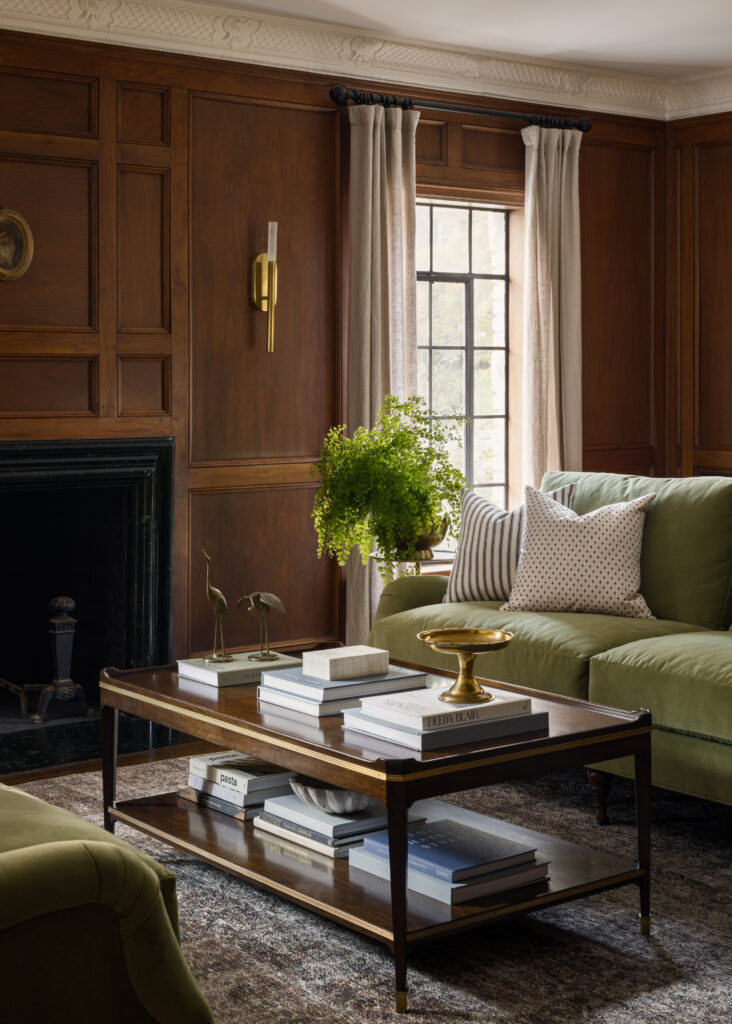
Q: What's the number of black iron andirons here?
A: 1